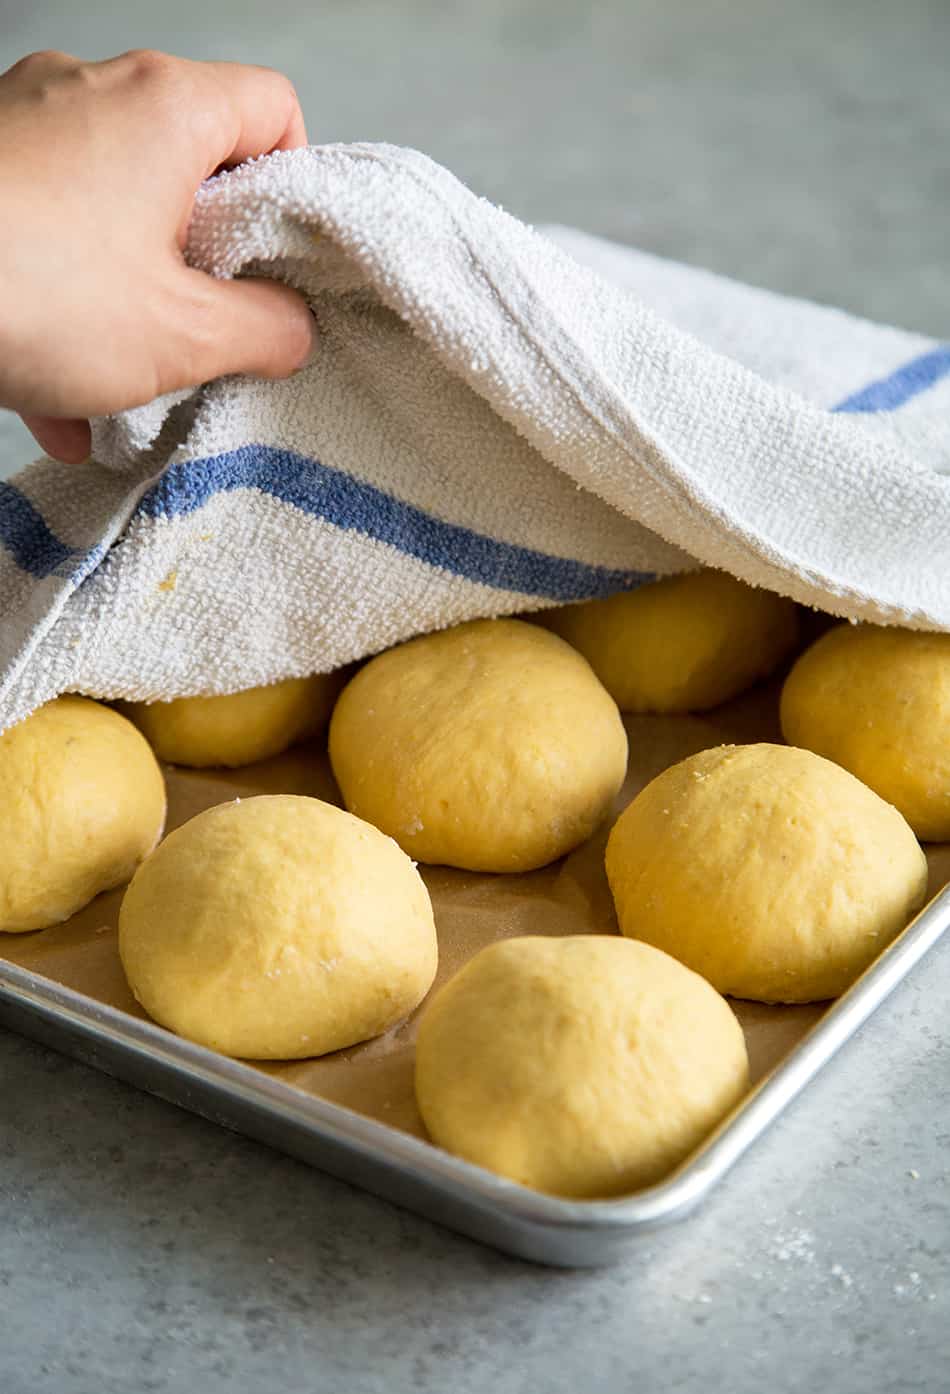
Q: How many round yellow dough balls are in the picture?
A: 8